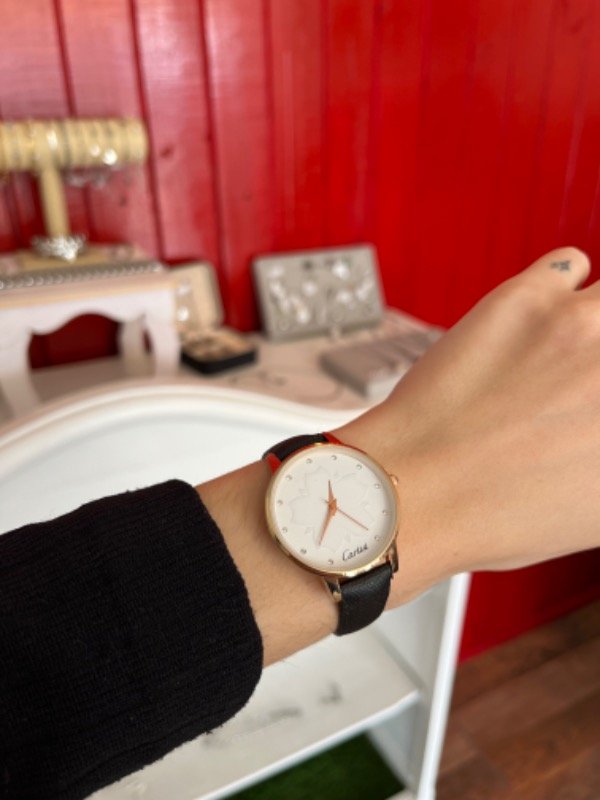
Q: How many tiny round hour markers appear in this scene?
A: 11